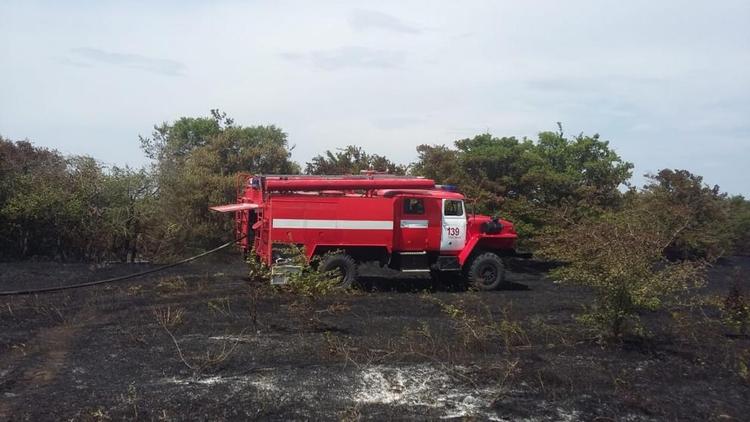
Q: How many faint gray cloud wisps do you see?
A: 3